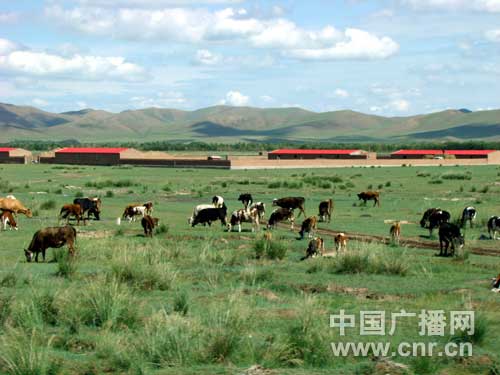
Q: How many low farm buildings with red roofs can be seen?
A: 5